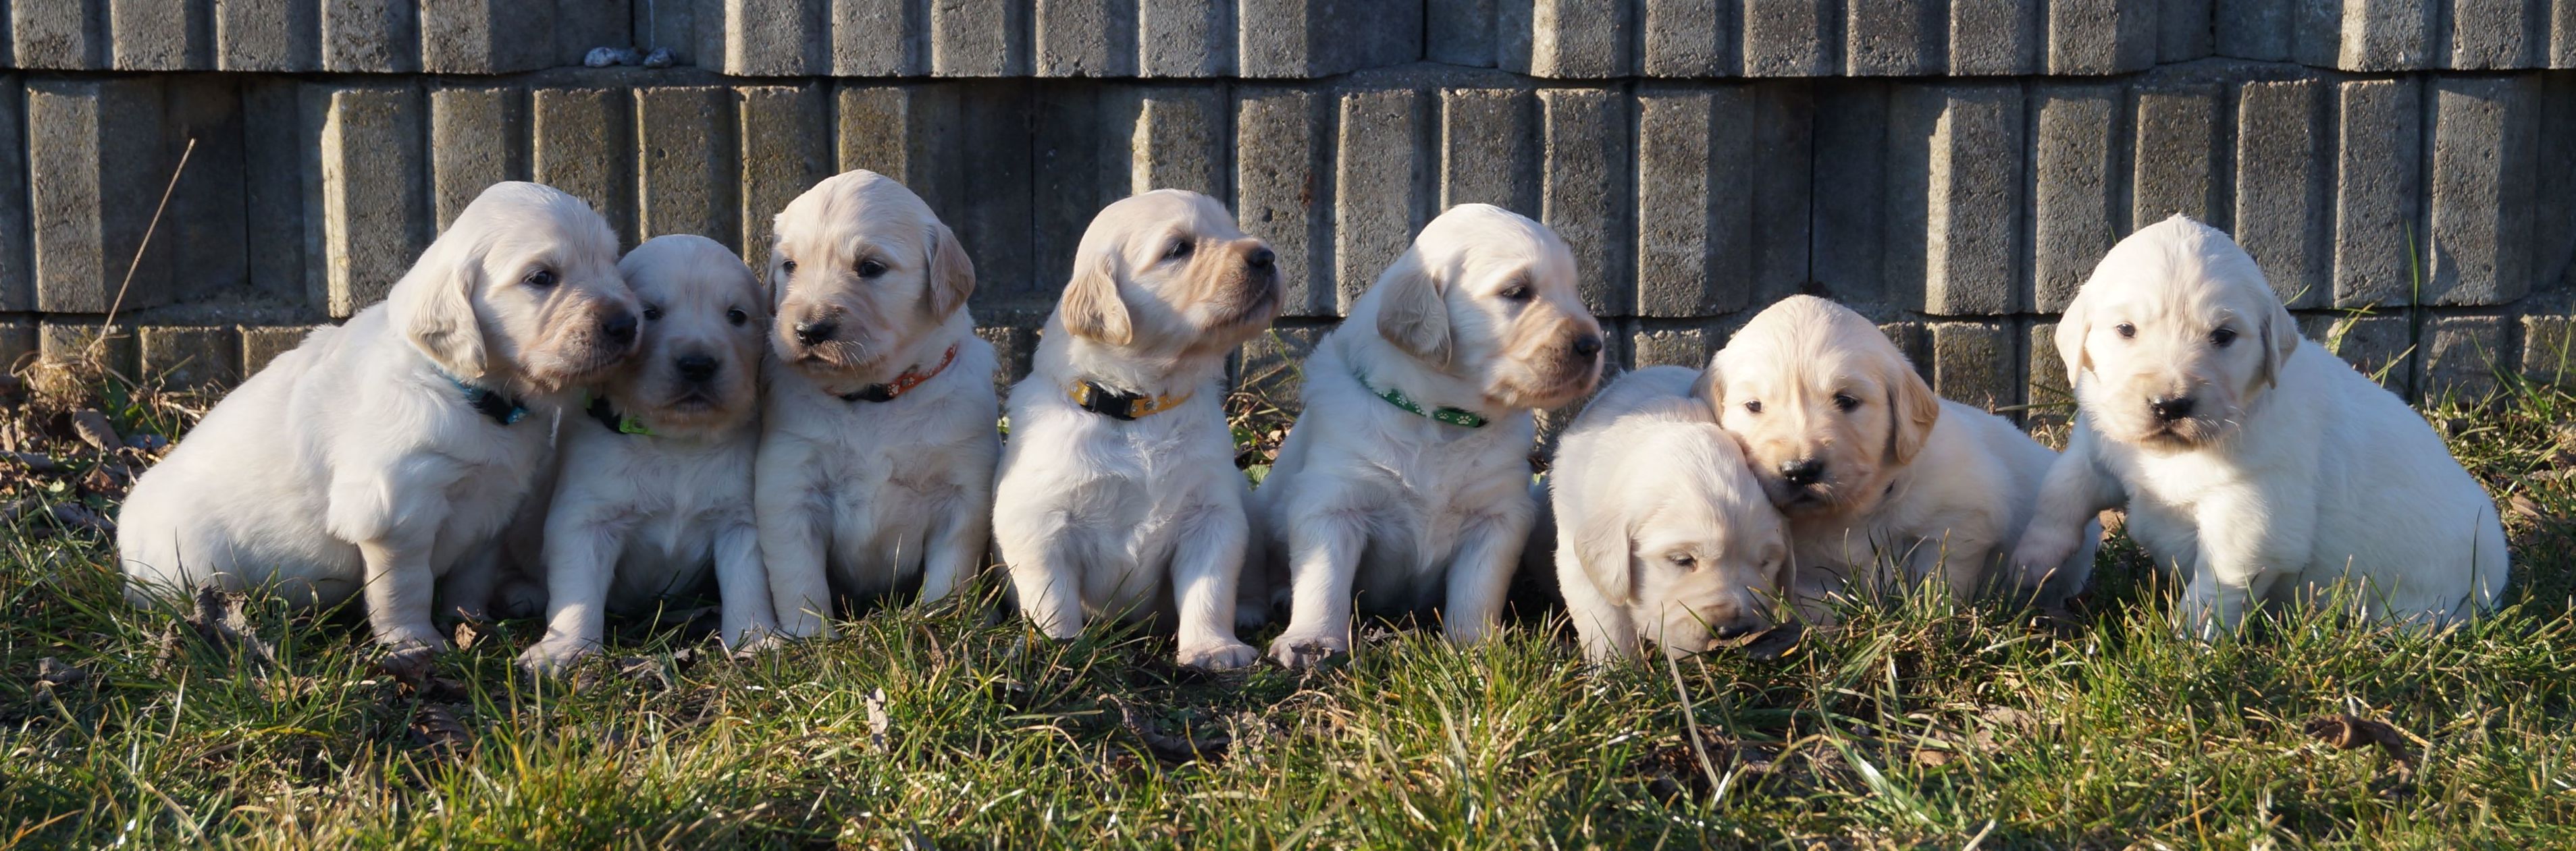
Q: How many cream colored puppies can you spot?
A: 8